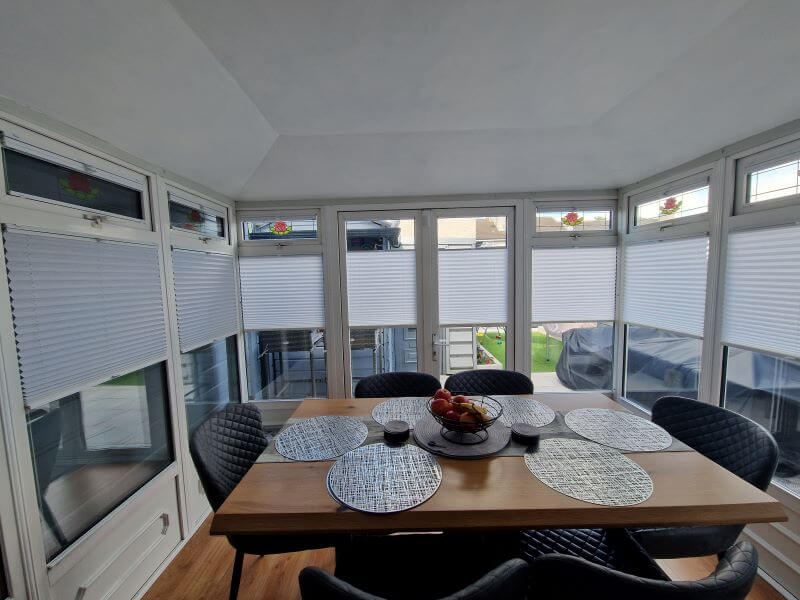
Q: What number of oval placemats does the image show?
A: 6